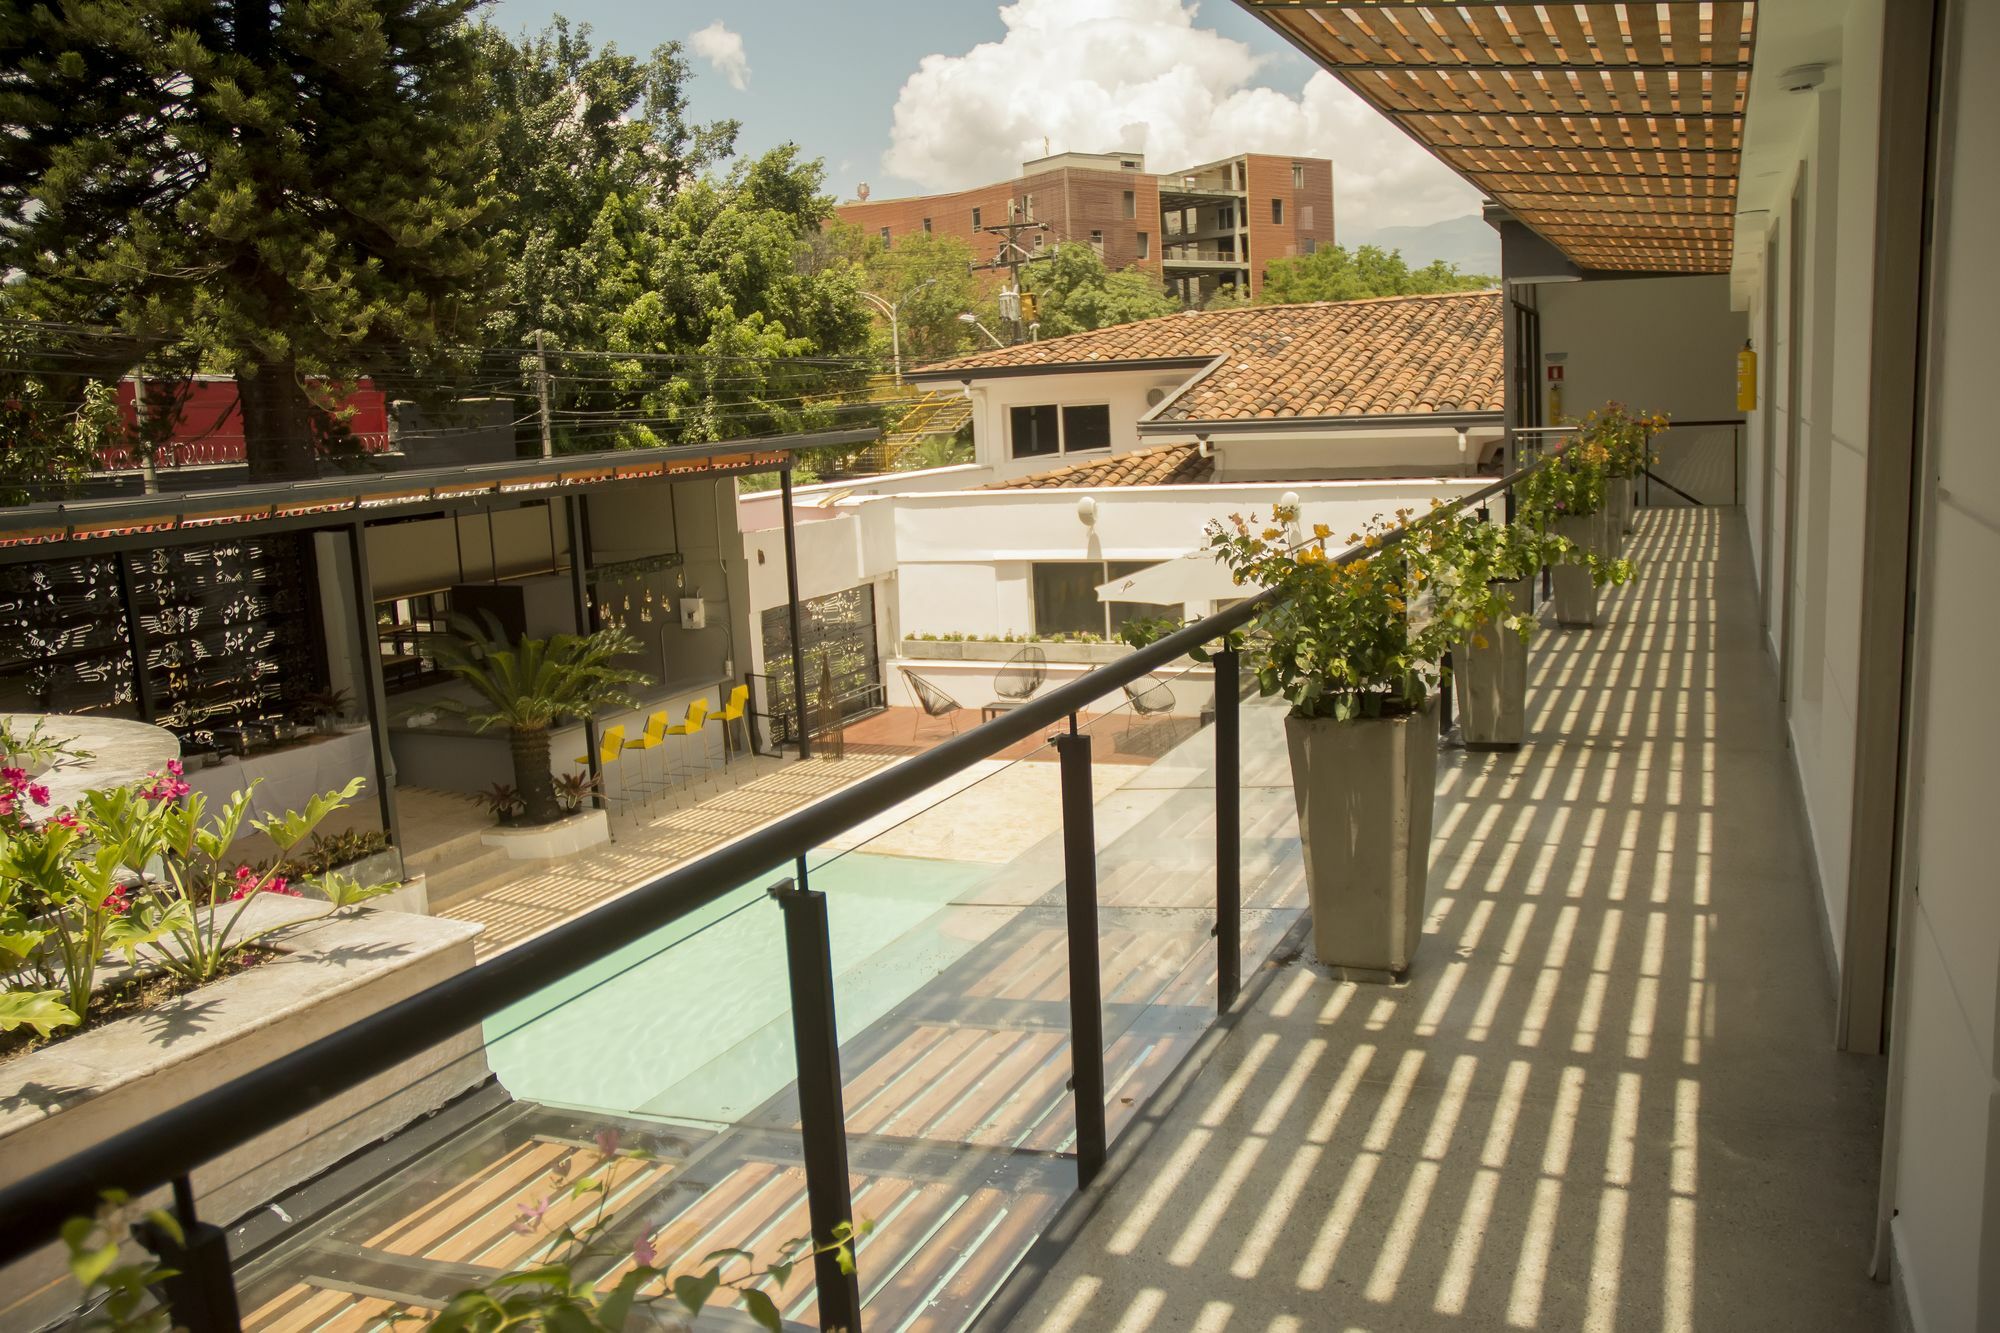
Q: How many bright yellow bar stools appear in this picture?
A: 4